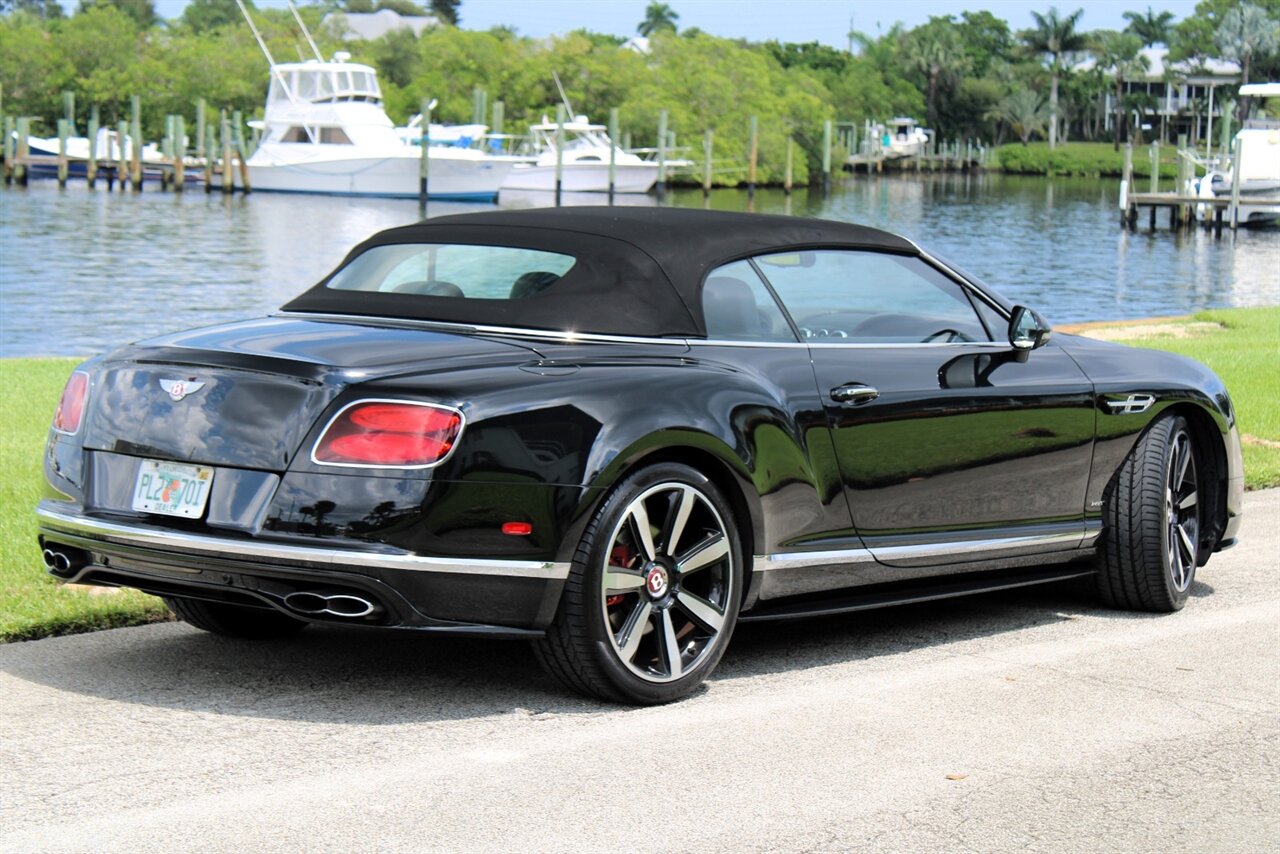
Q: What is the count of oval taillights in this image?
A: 2